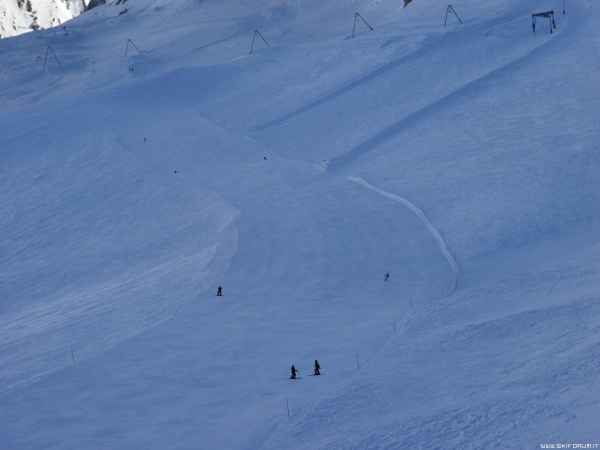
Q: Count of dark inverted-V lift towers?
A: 5